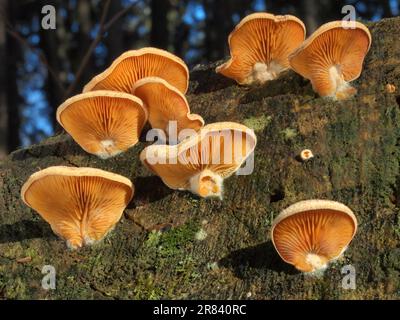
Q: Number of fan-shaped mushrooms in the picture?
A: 8